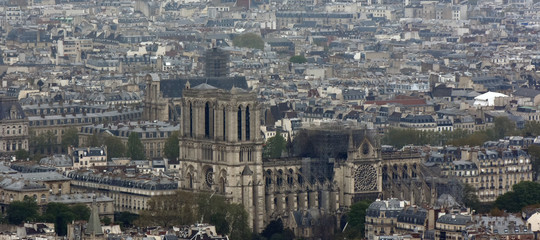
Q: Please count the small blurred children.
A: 0